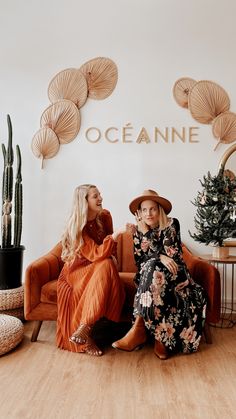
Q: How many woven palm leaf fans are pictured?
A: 7